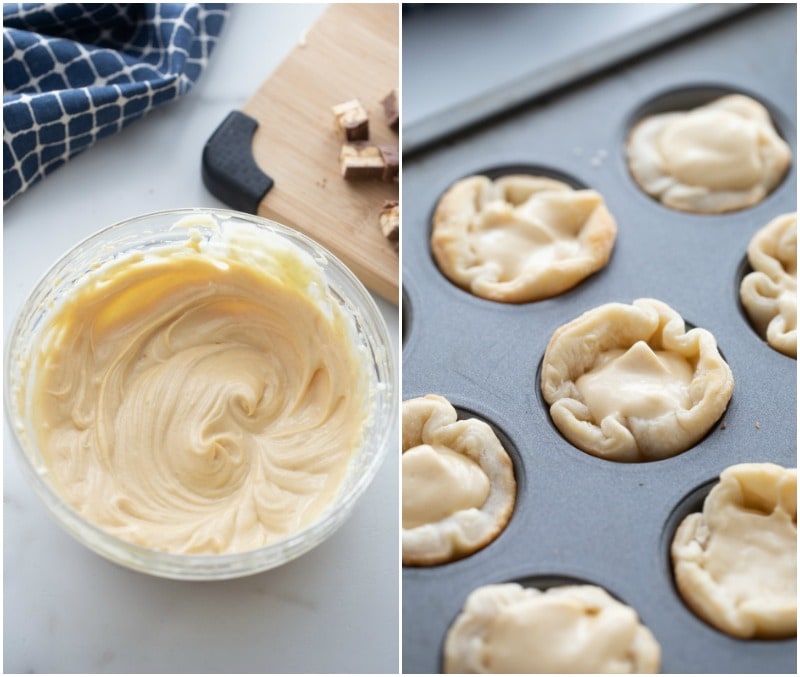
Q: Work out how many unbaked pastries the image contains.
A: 7